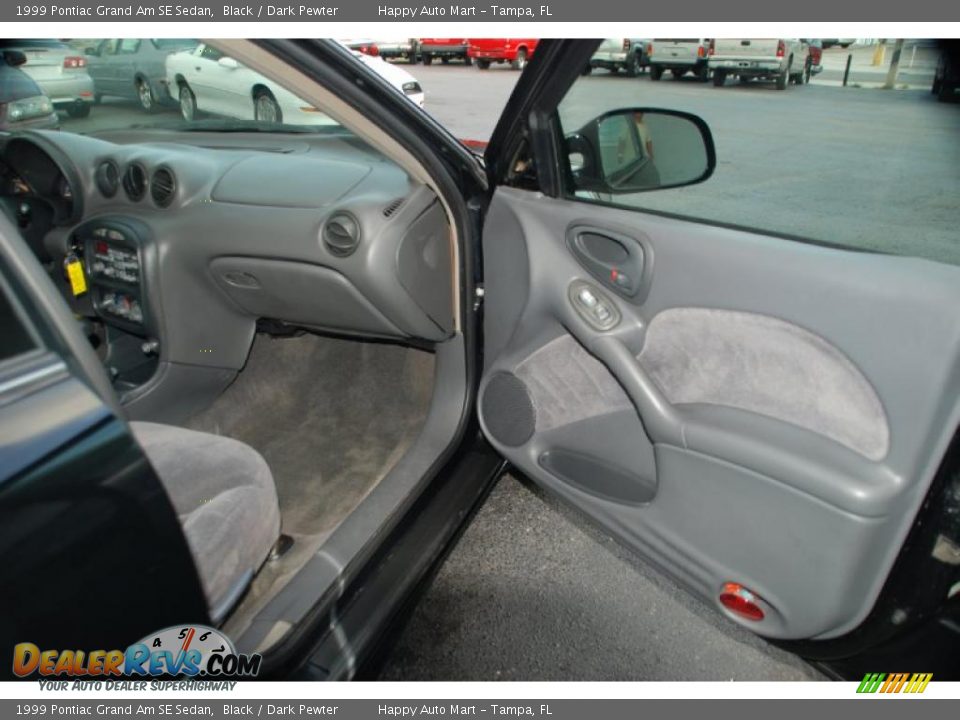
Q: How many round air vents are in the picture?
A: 4